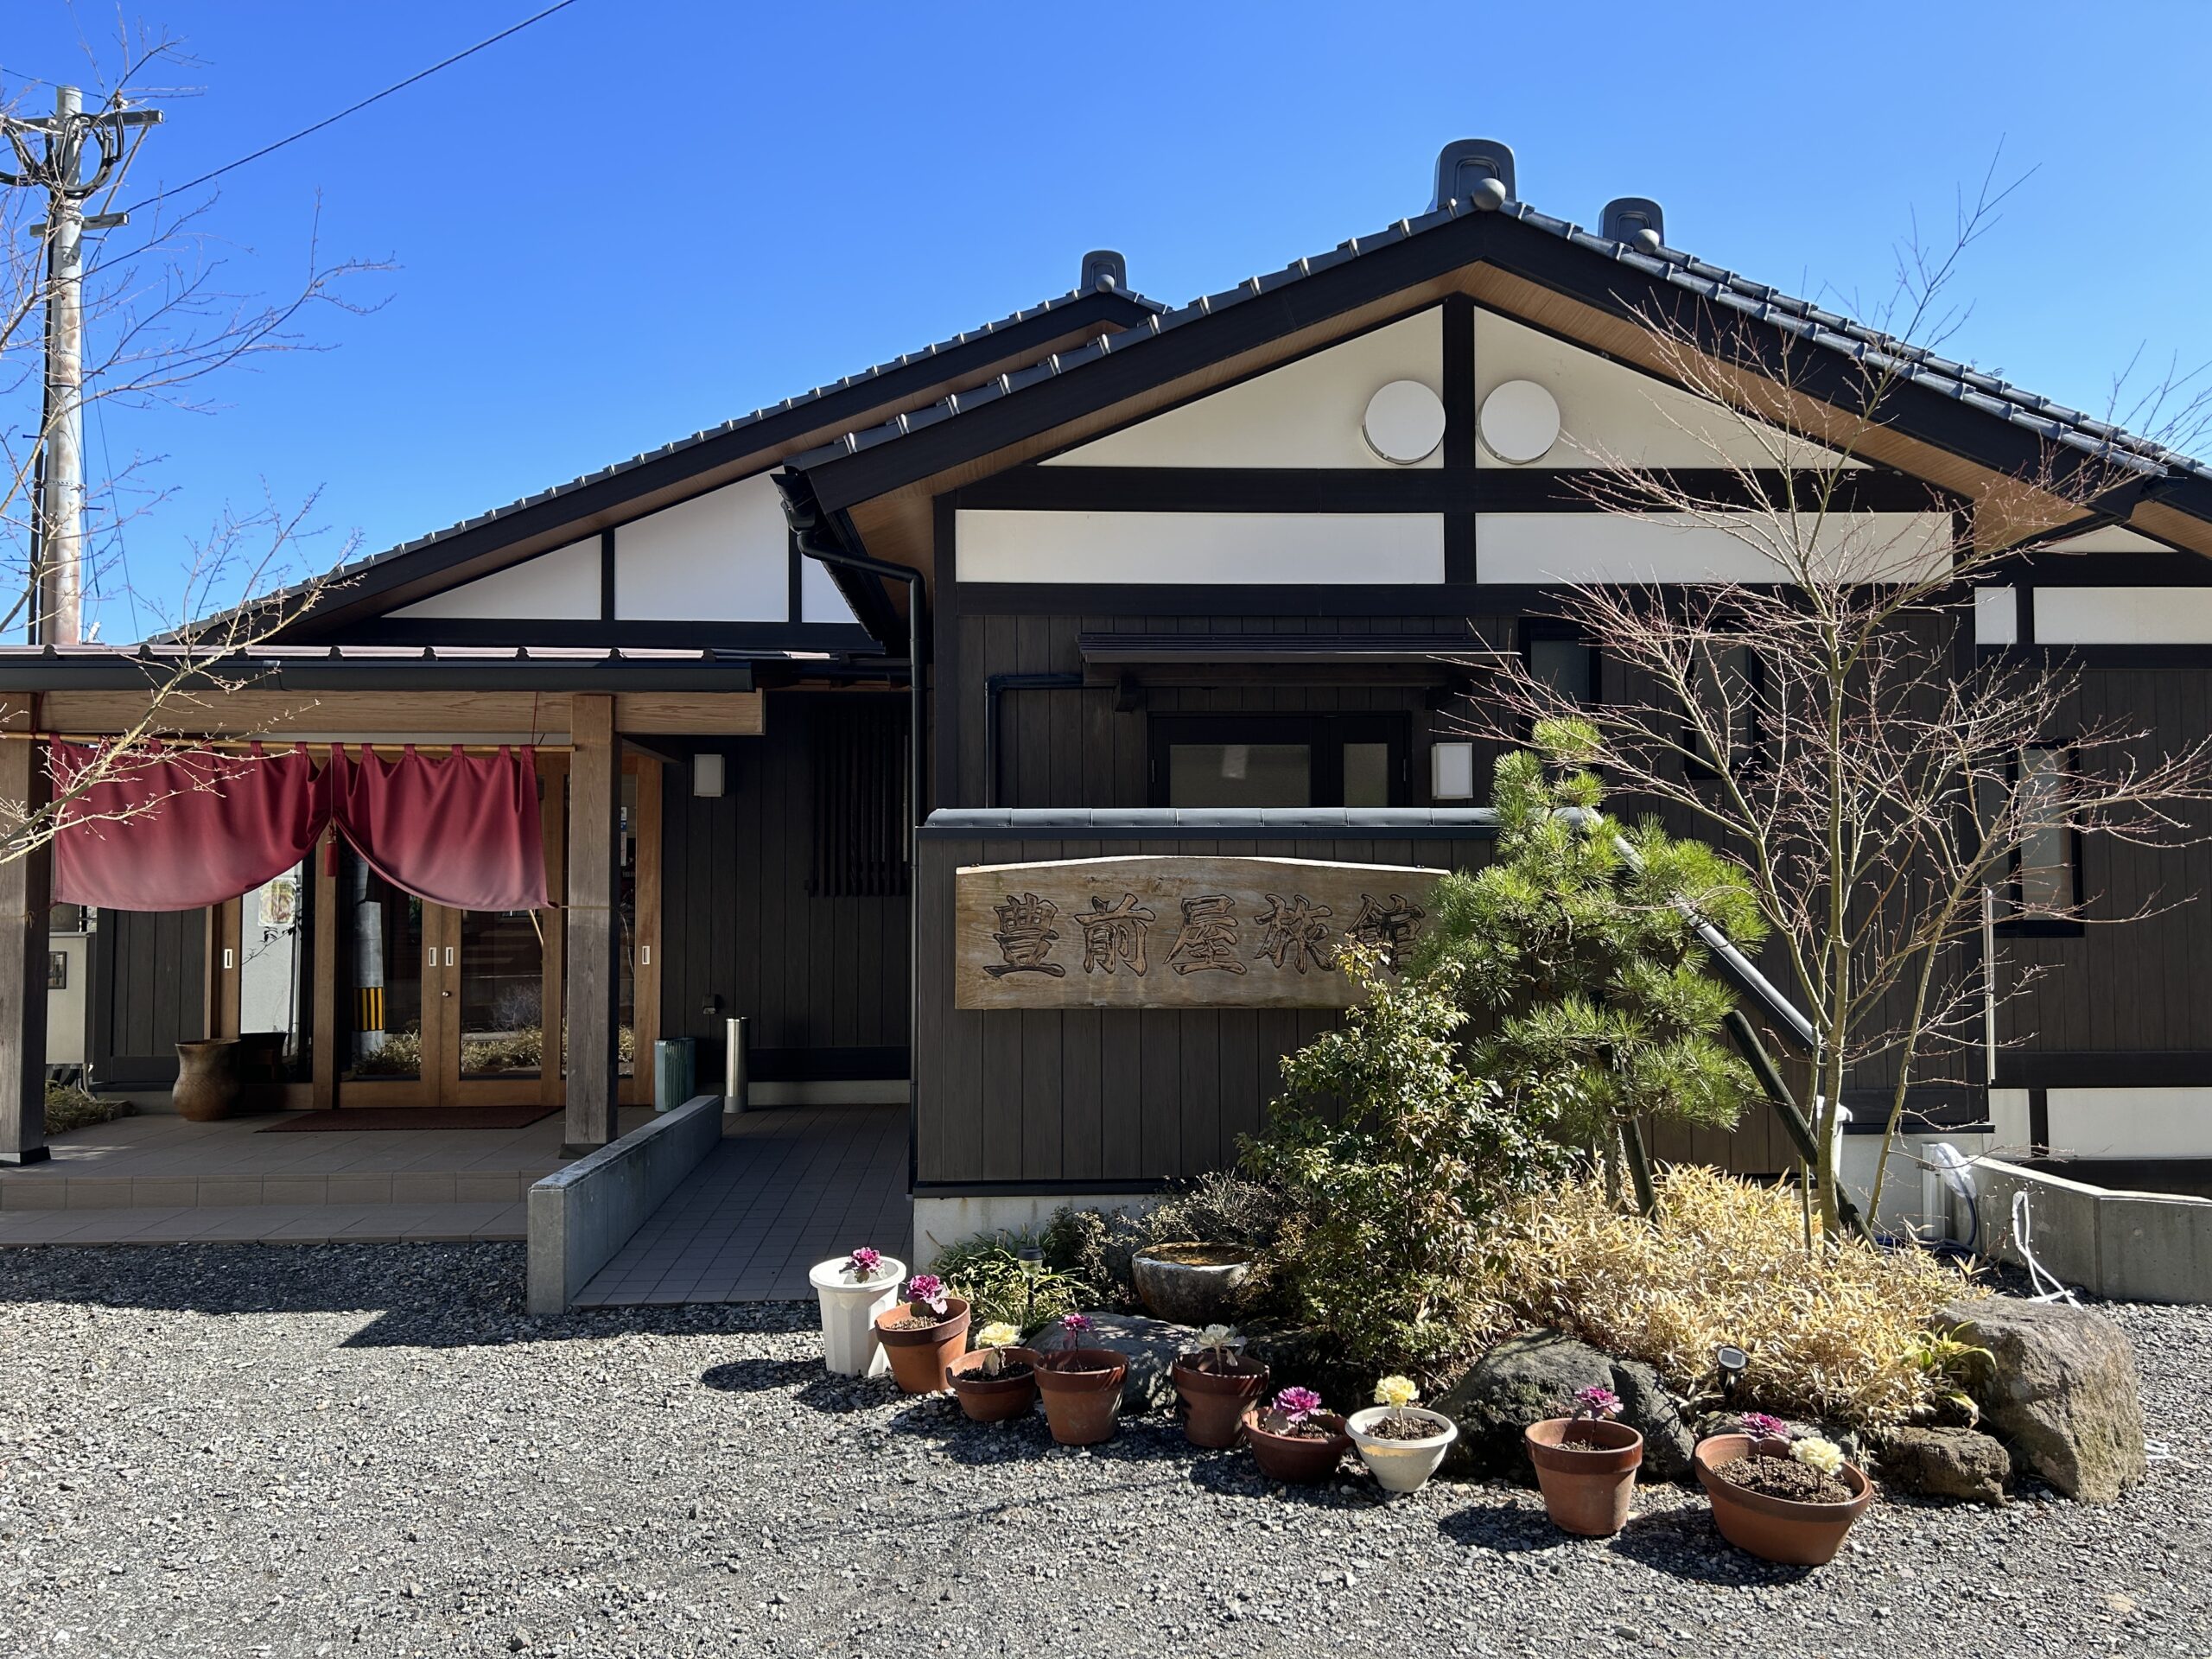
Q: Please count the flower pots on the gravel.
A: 9